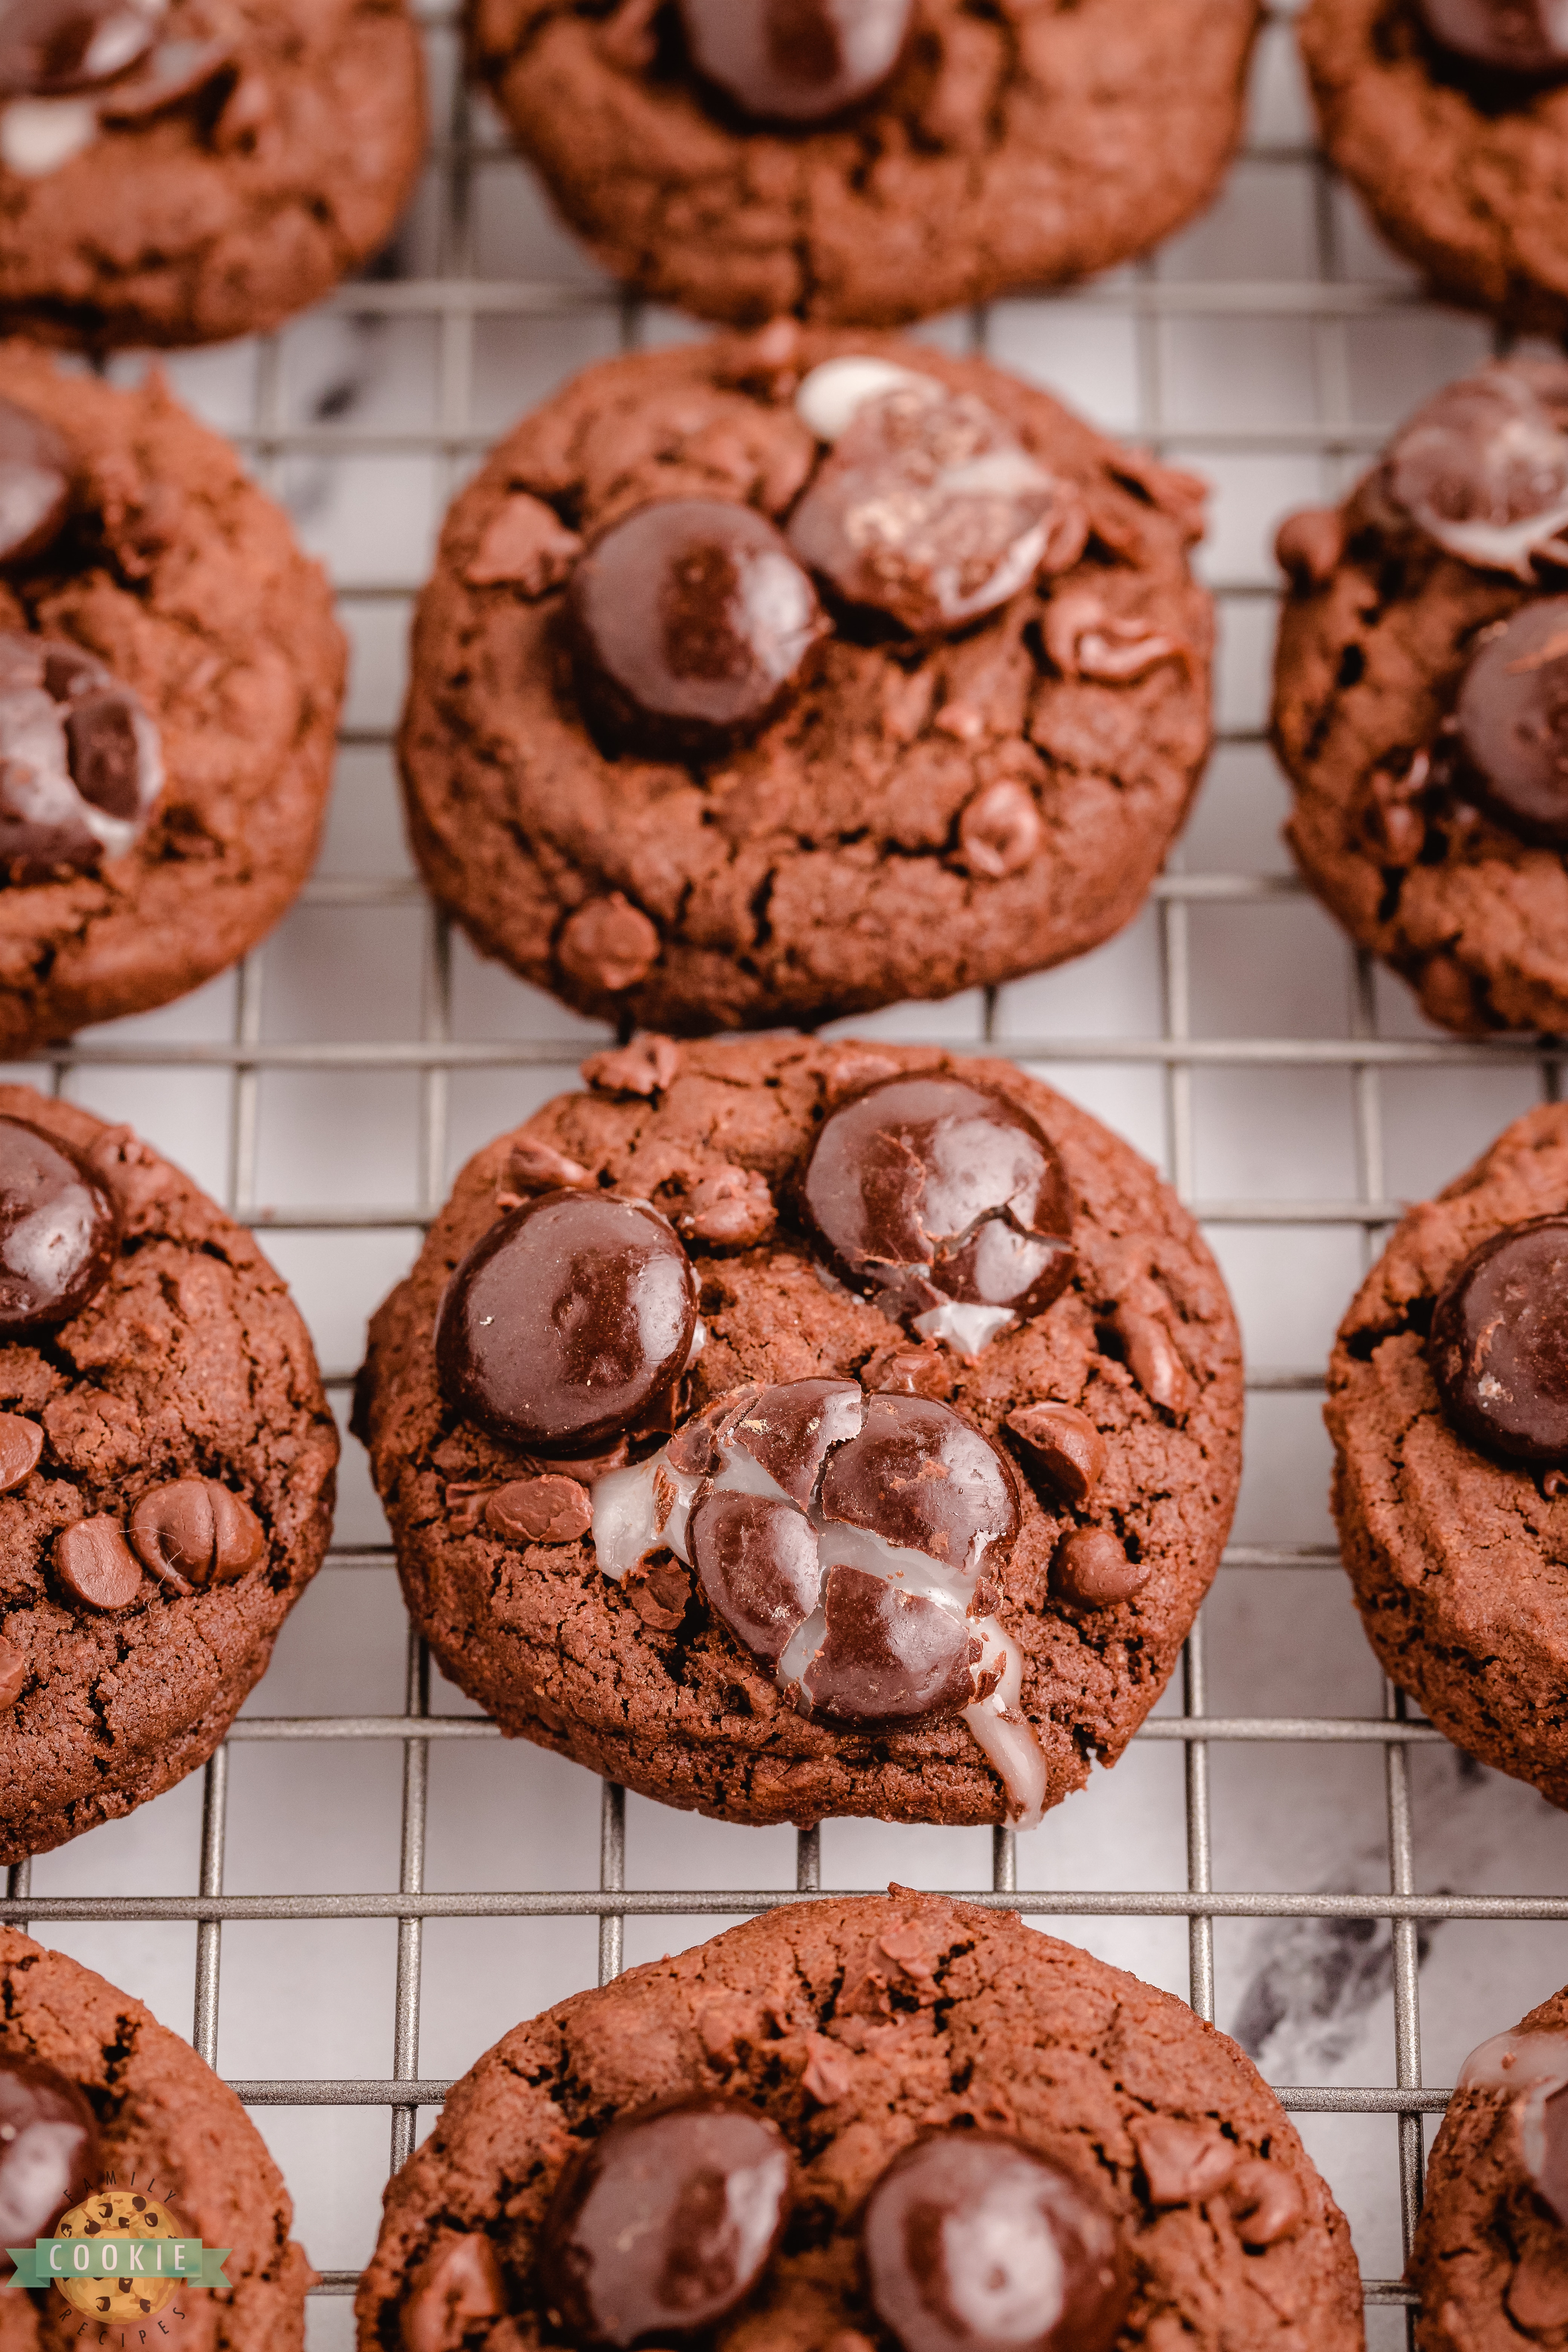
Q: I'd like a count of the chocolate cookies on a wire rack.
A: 12